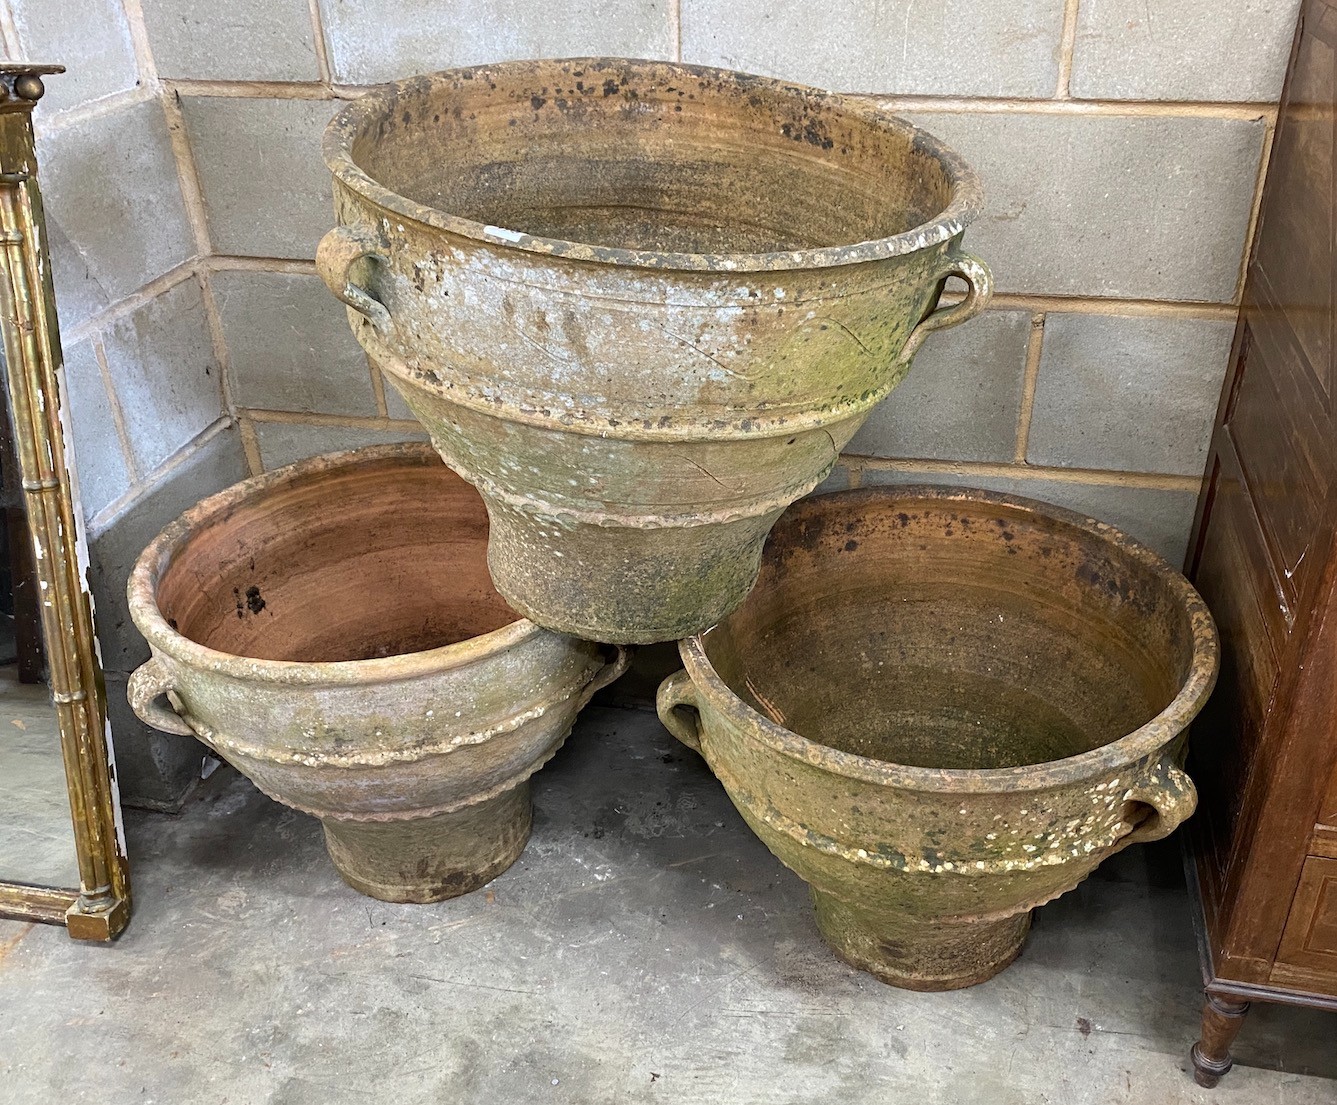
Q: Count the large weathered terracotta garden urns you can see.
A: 3